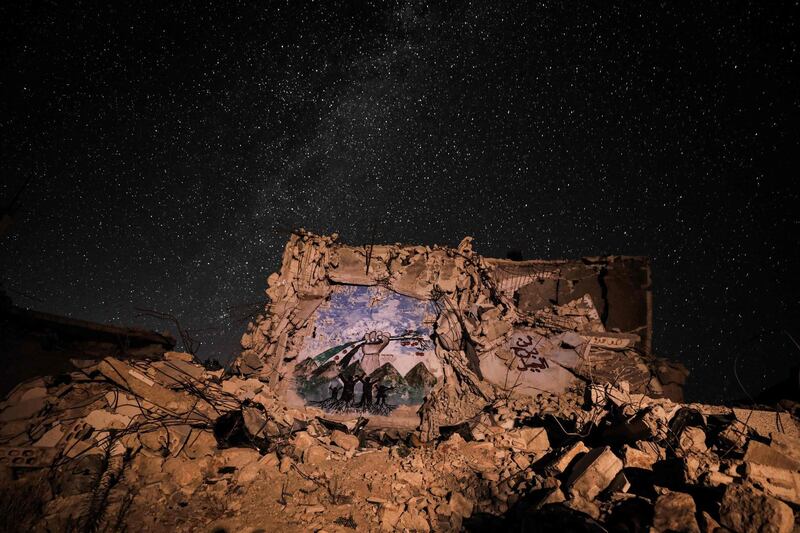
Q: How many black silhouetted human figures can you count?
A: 4